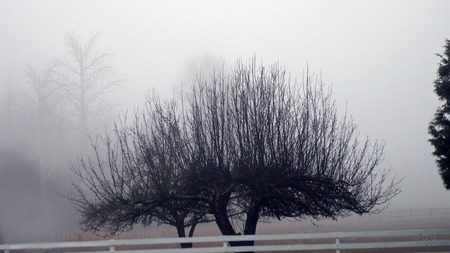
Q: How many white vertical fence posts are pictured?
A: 4